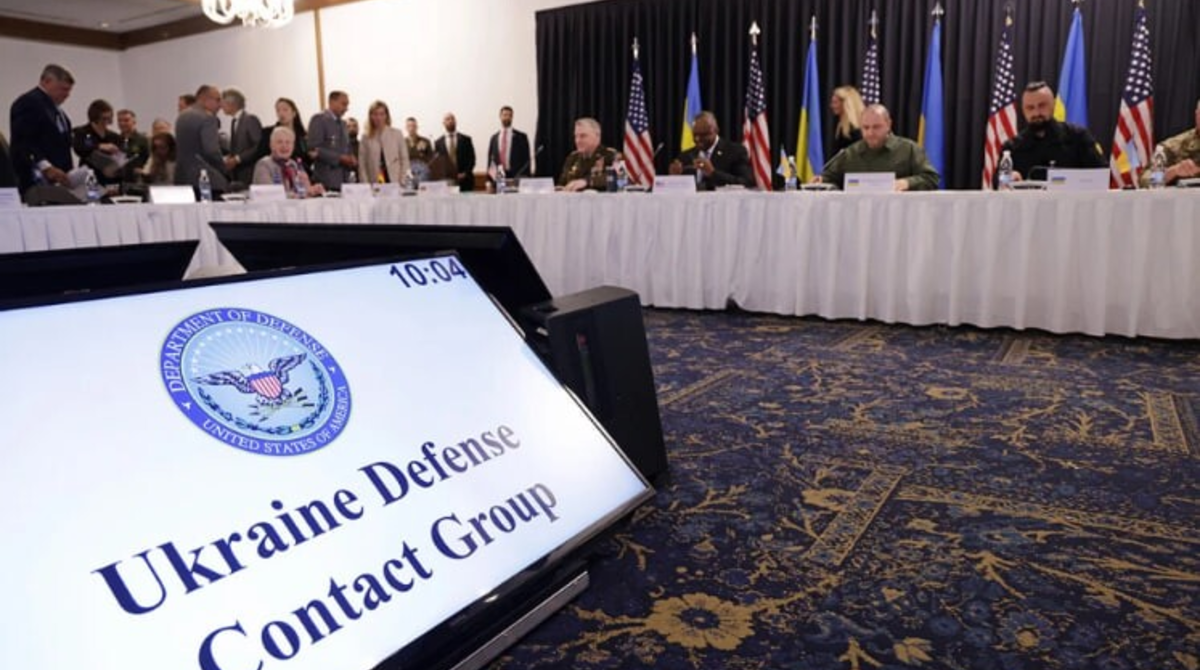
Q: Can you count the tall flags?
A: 9